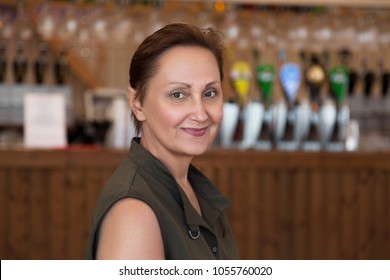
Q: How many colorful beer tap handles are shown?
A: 5